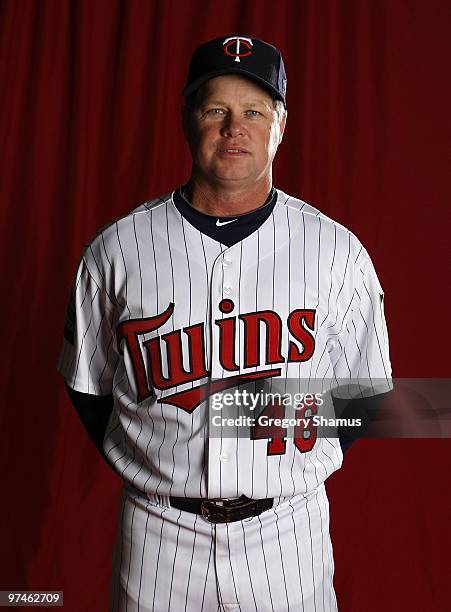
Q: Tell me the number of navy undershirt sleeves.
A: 2